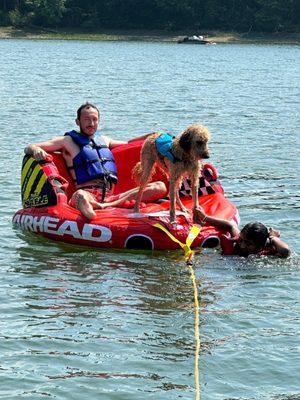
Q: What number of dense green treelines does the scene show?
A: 1